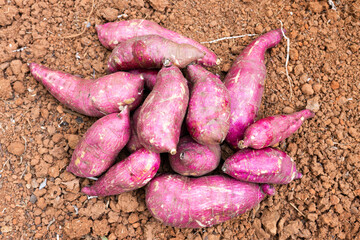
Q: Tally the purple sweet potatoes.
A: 14